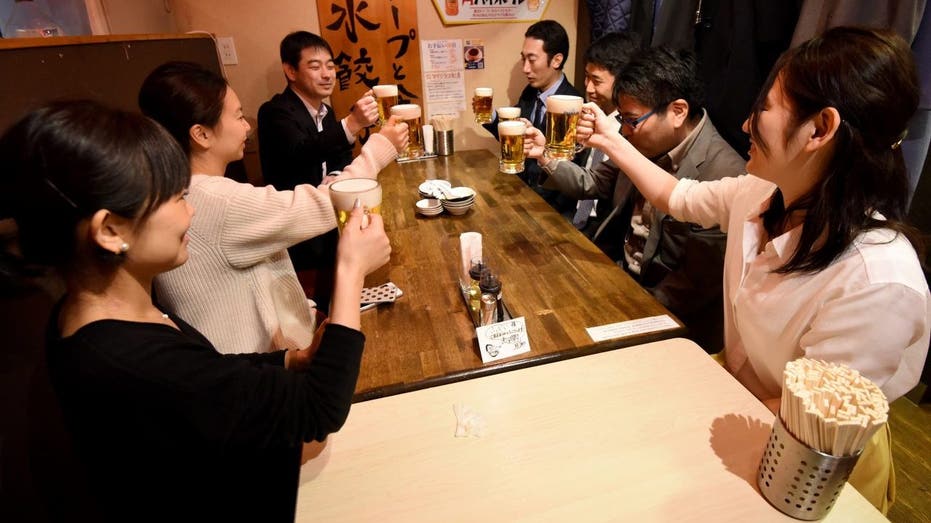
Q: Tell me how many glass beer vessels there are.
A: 7